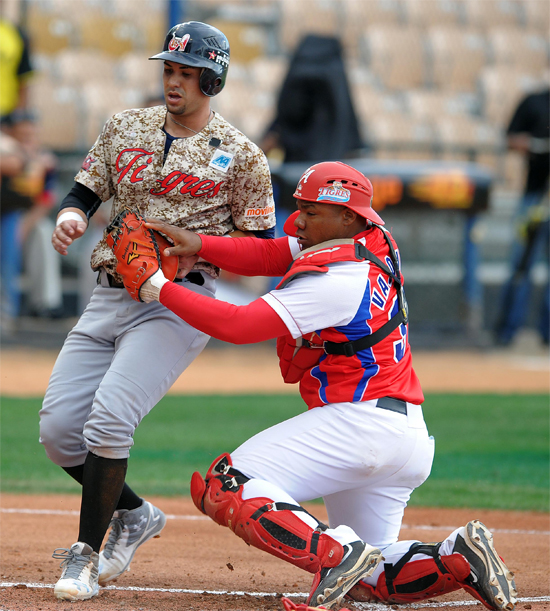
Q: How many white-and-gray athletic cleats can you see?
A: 2